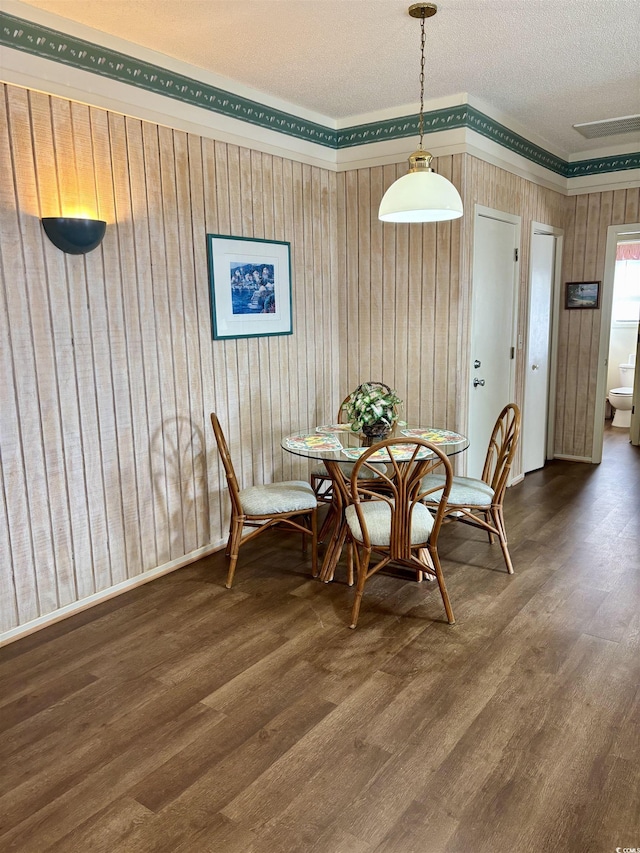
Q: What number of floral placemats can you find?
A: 4